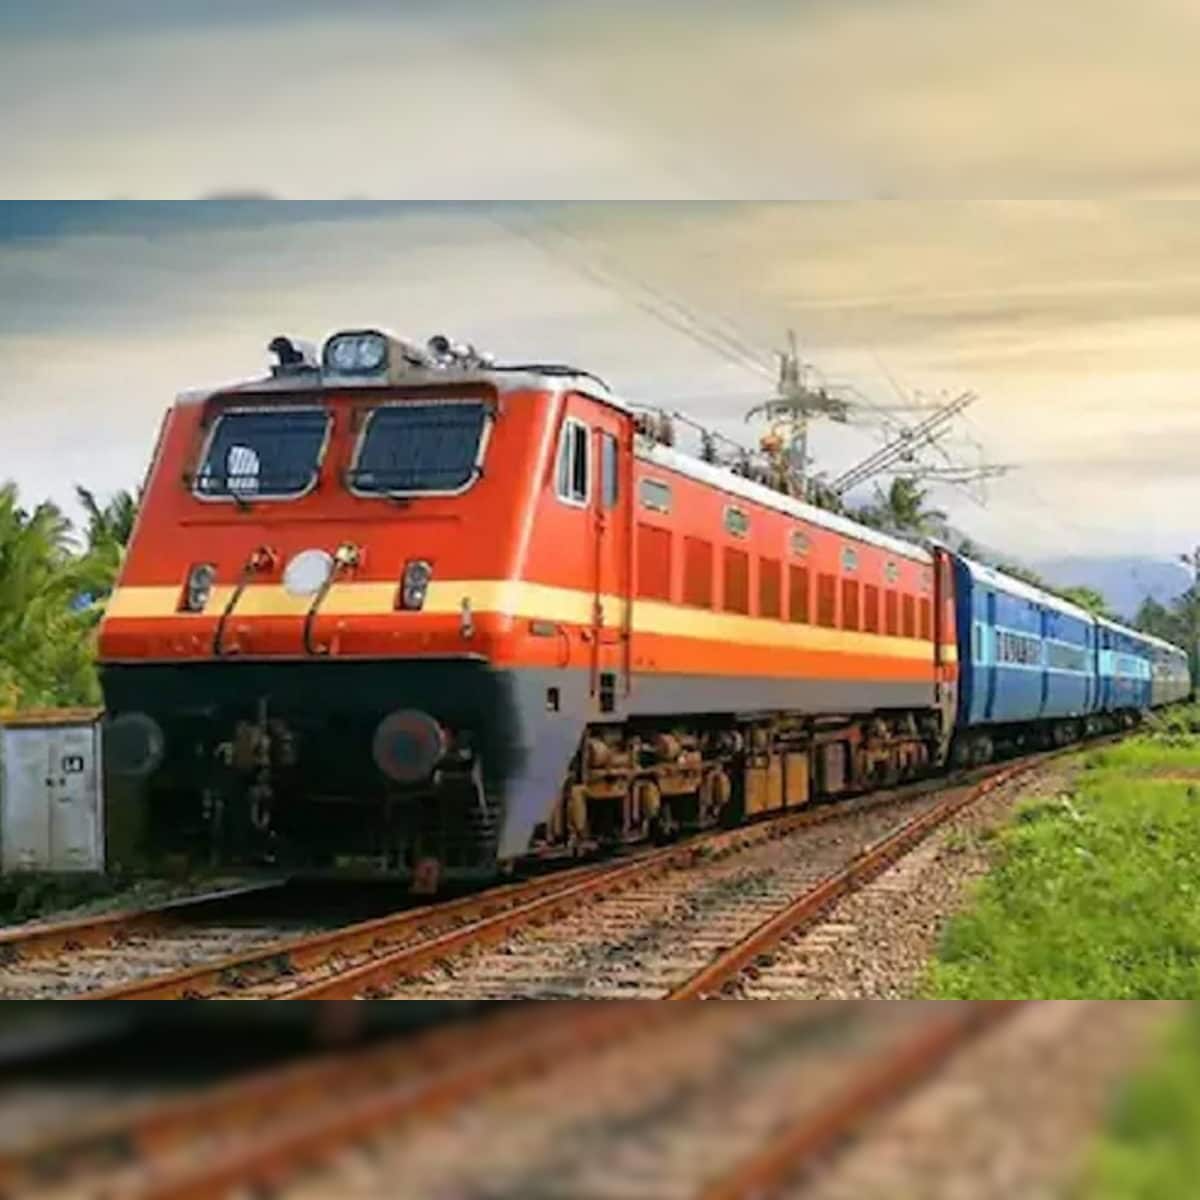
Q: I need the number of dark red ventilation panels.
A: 11